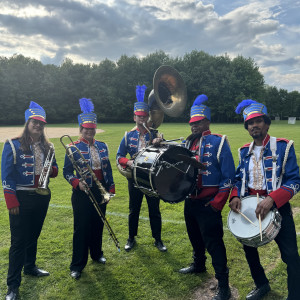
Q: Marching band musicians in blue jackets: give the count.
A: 5